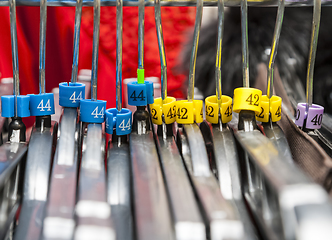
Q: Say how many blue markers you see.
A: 6